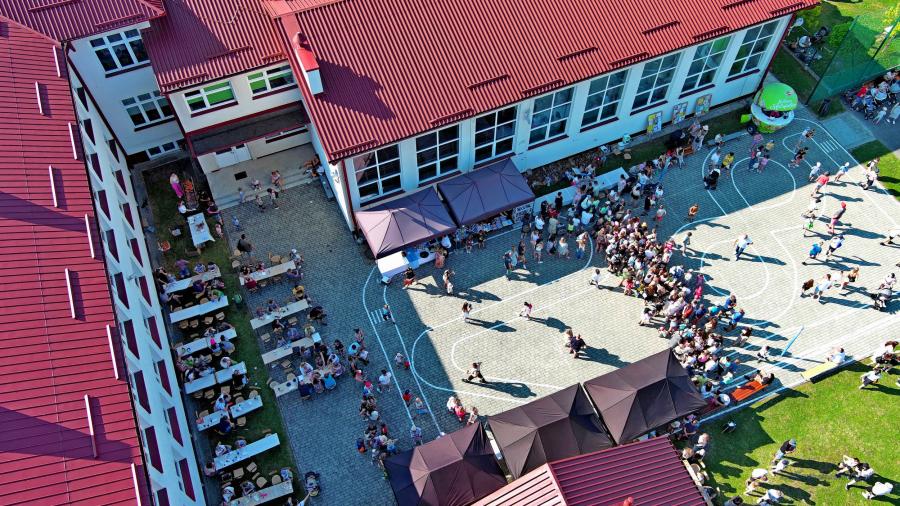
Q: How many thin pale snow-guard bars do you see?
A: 9